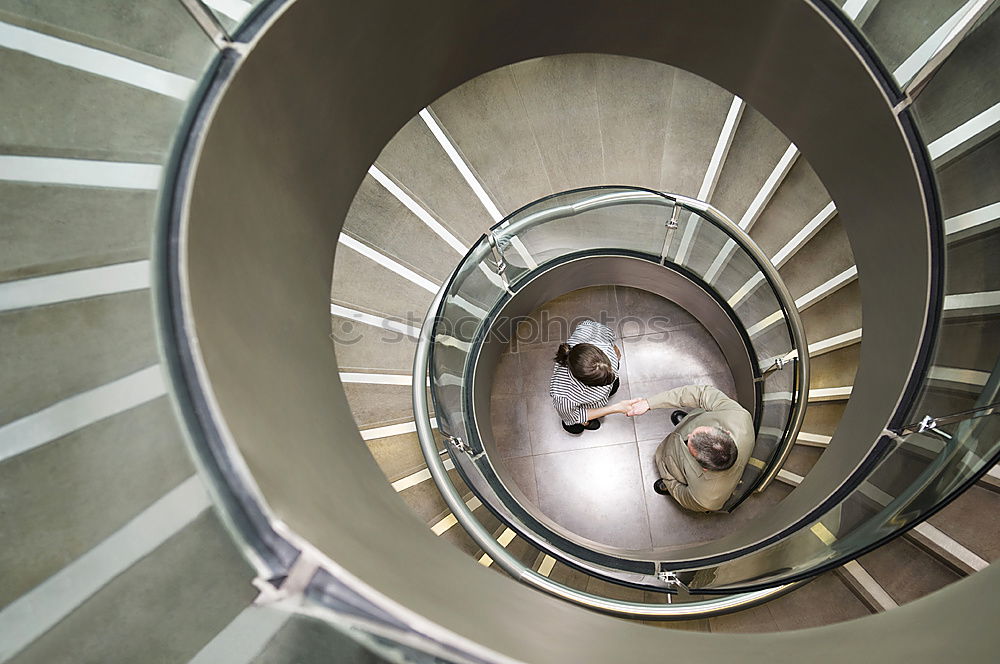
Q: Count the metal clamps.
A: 6